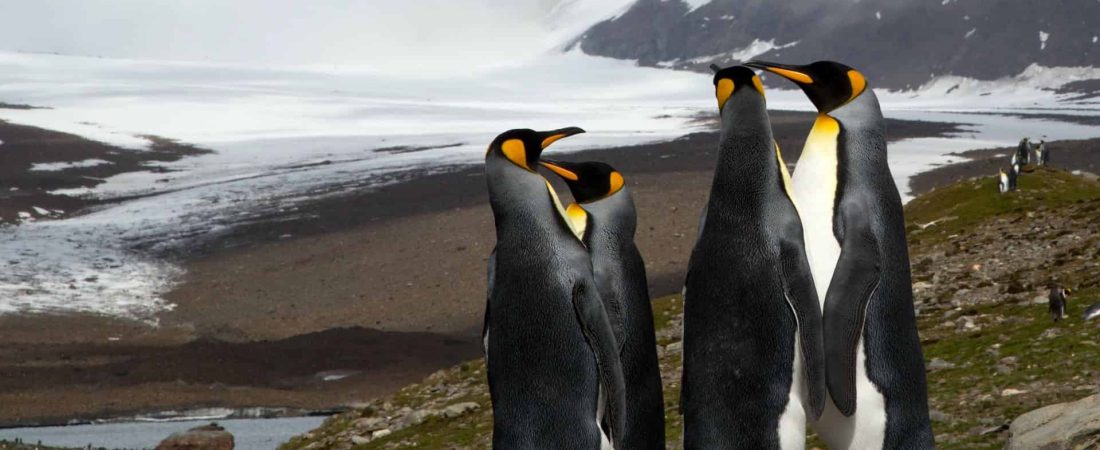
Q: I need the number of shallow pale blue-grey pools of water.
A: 1